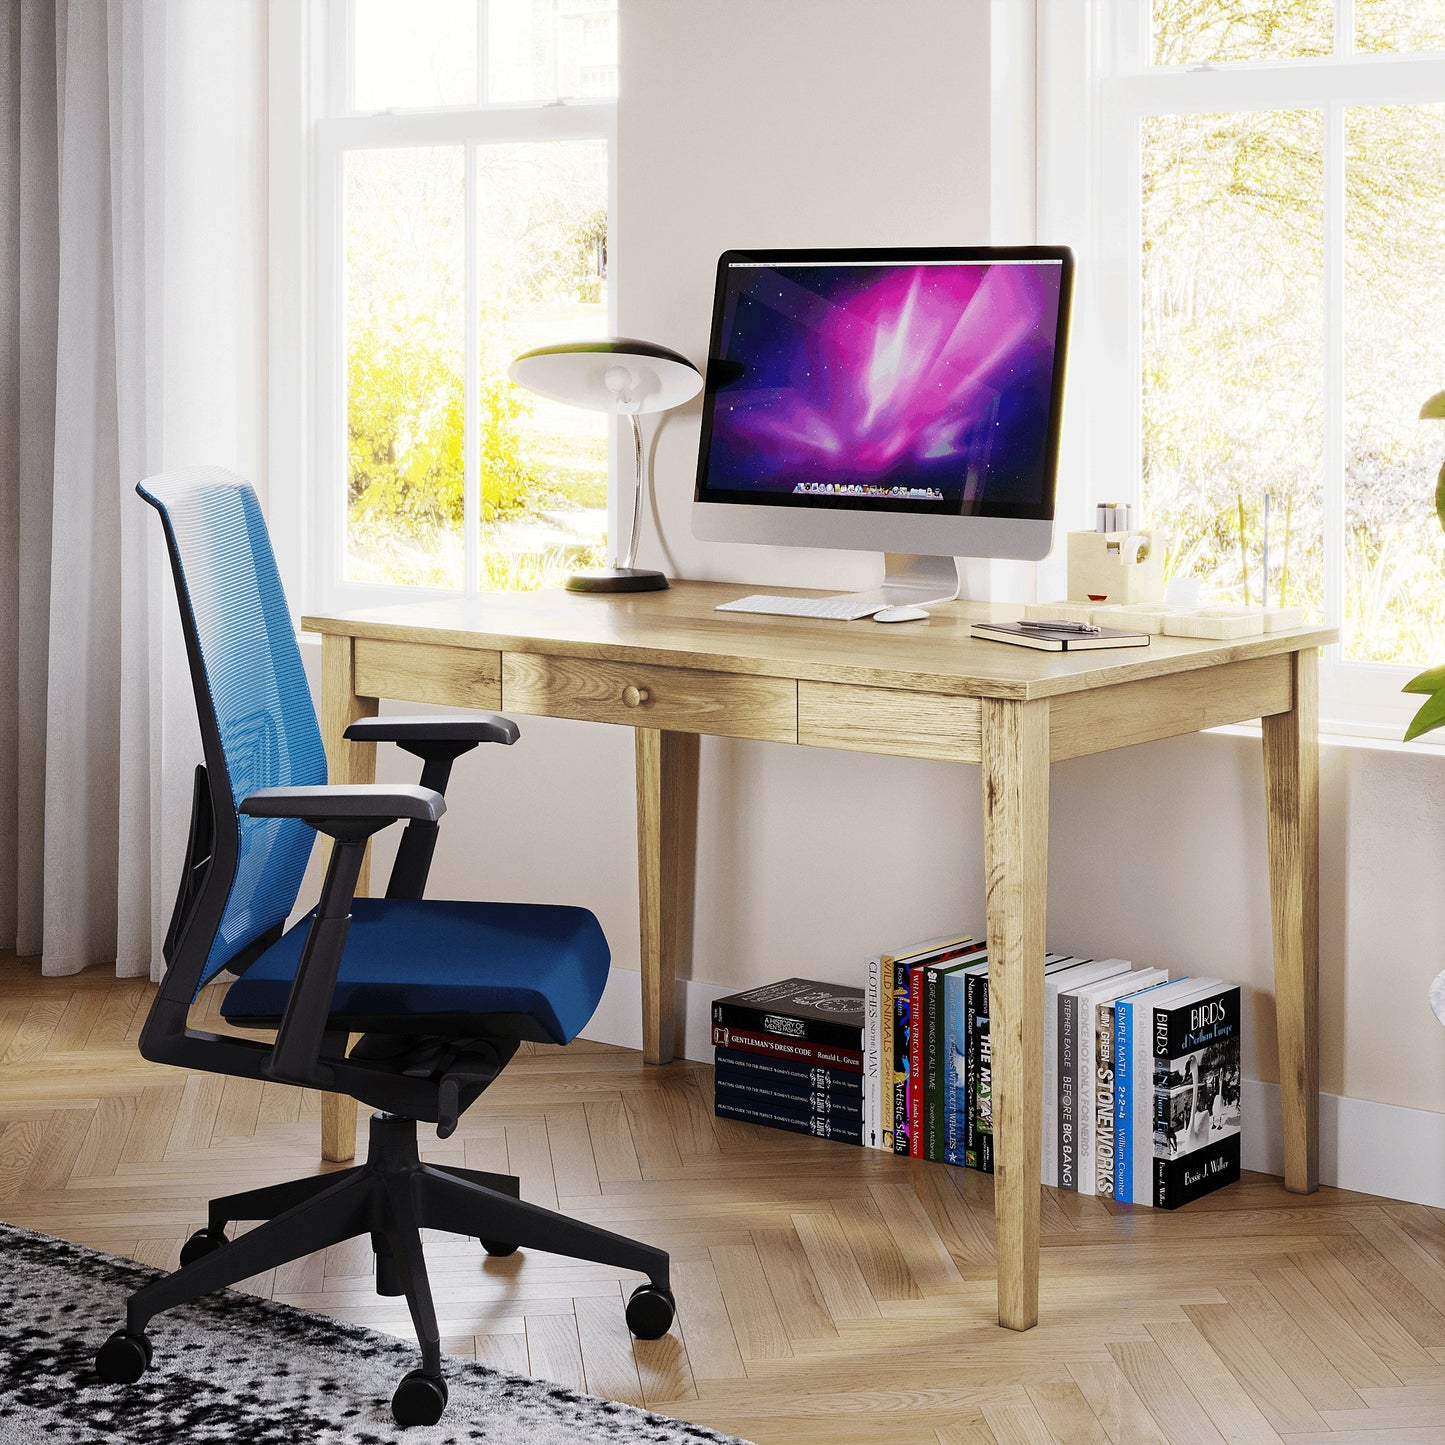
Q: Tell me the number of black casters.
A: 5